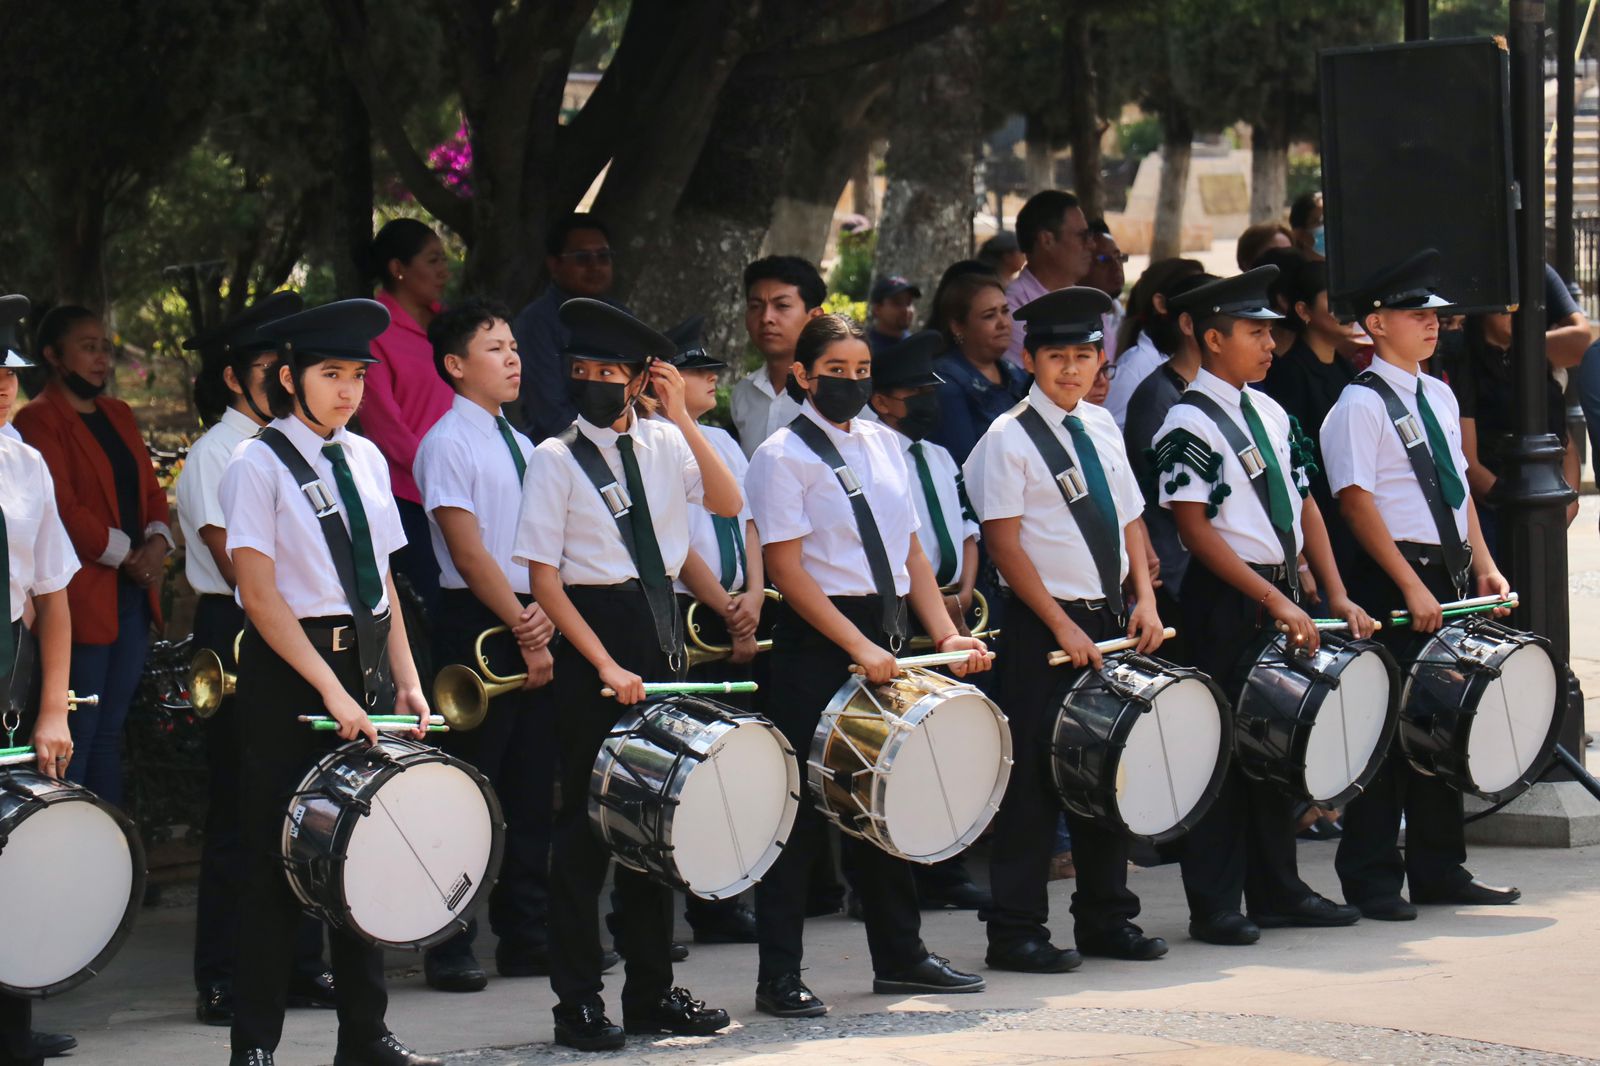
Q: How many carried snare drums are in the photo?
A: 7